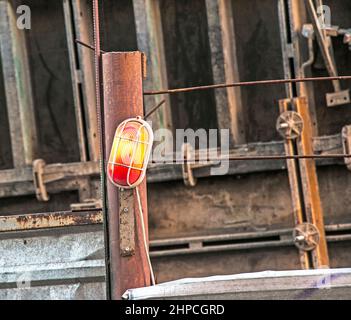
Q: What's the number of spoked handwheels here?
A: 2